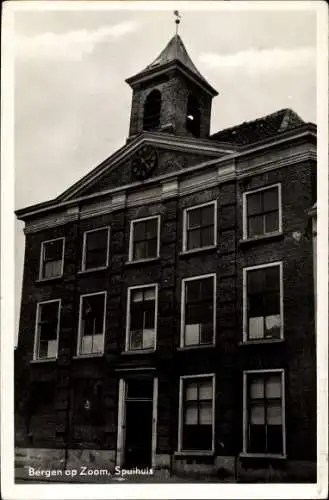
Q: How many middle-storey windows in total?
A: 5